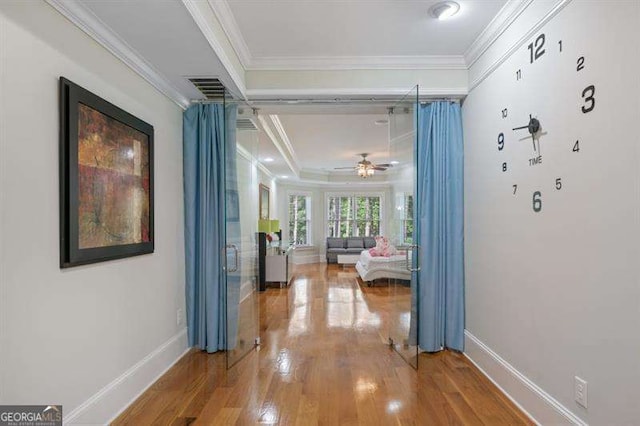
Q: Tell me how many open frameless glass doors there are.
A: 2